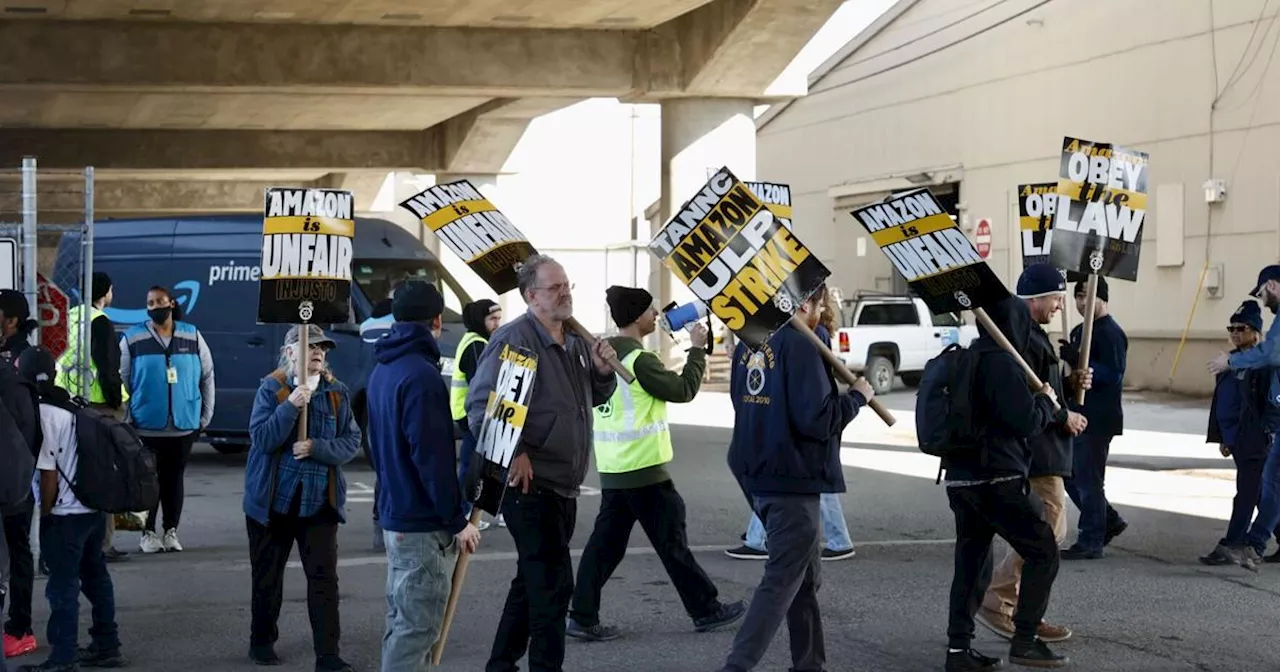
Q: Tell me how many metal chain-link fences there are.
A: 1